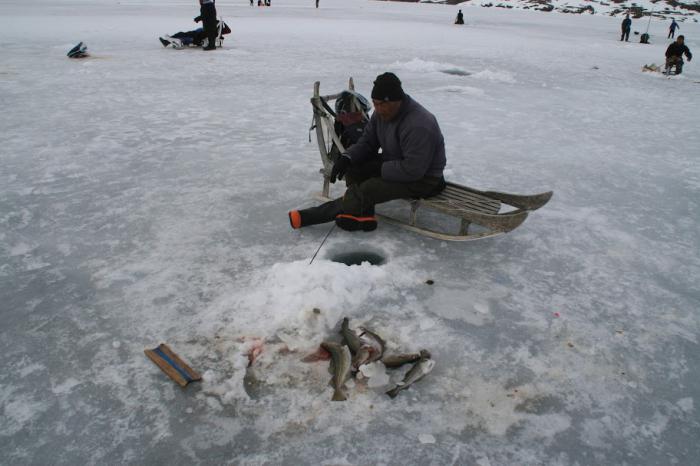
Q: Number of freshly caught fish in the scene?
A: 5